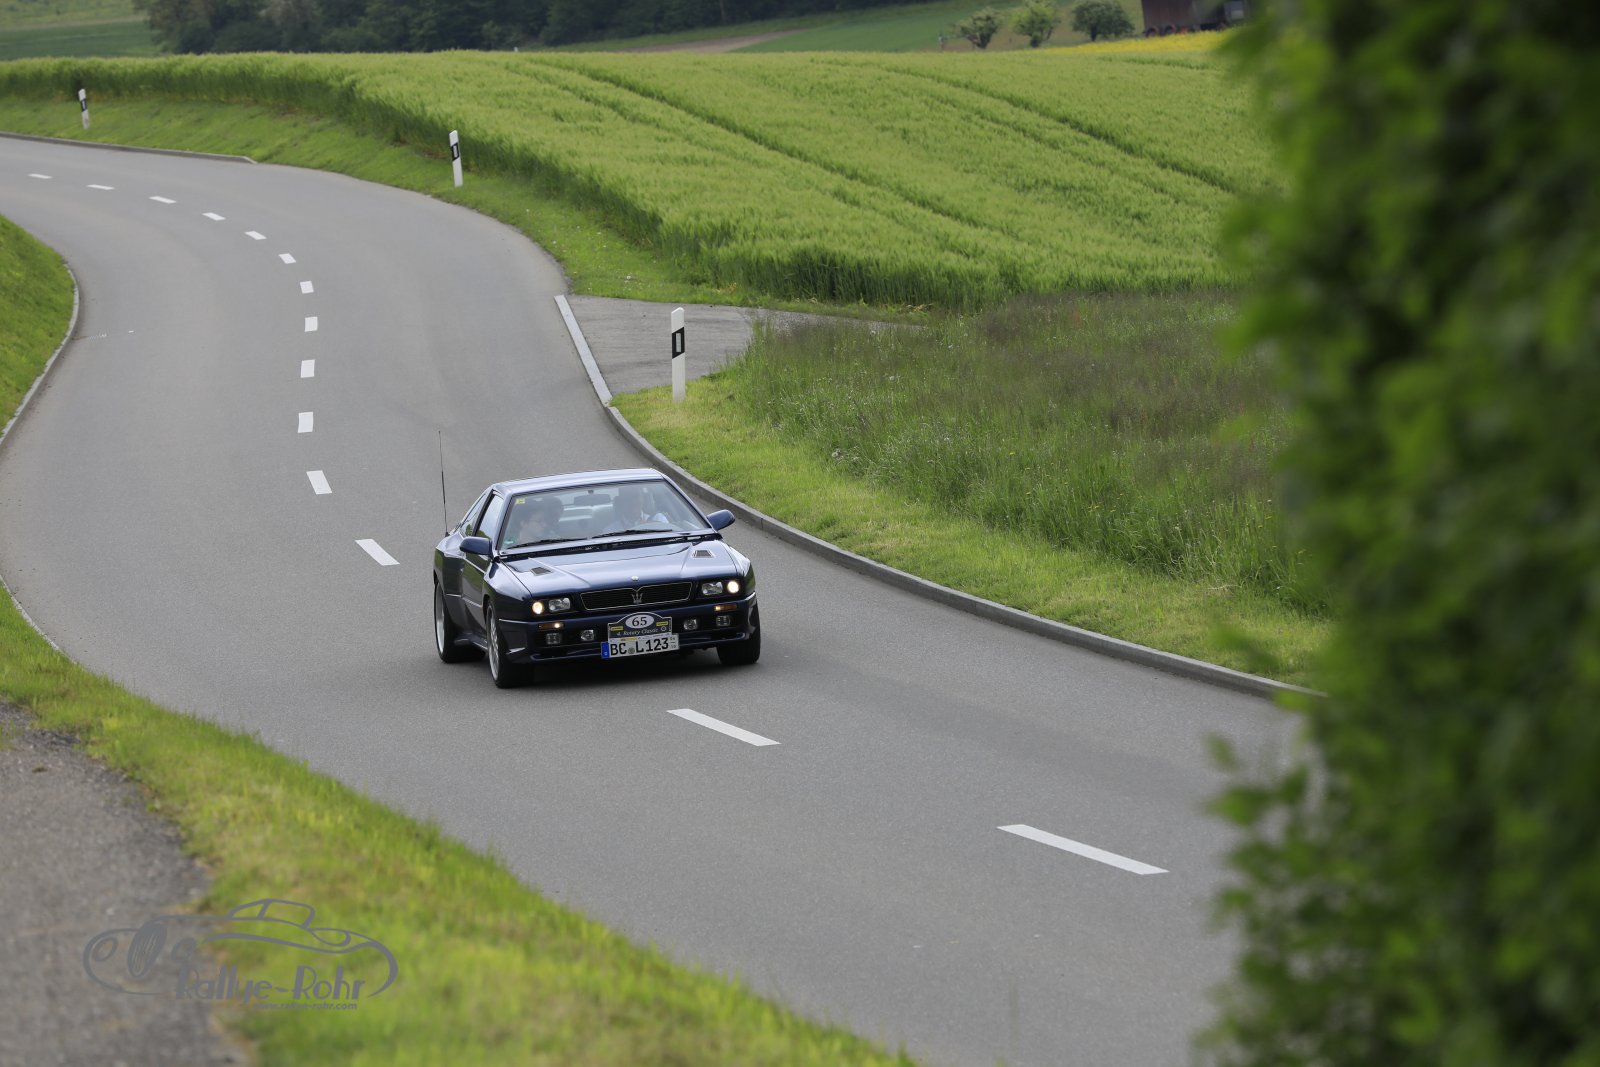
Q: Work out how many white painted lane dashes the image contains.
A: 14